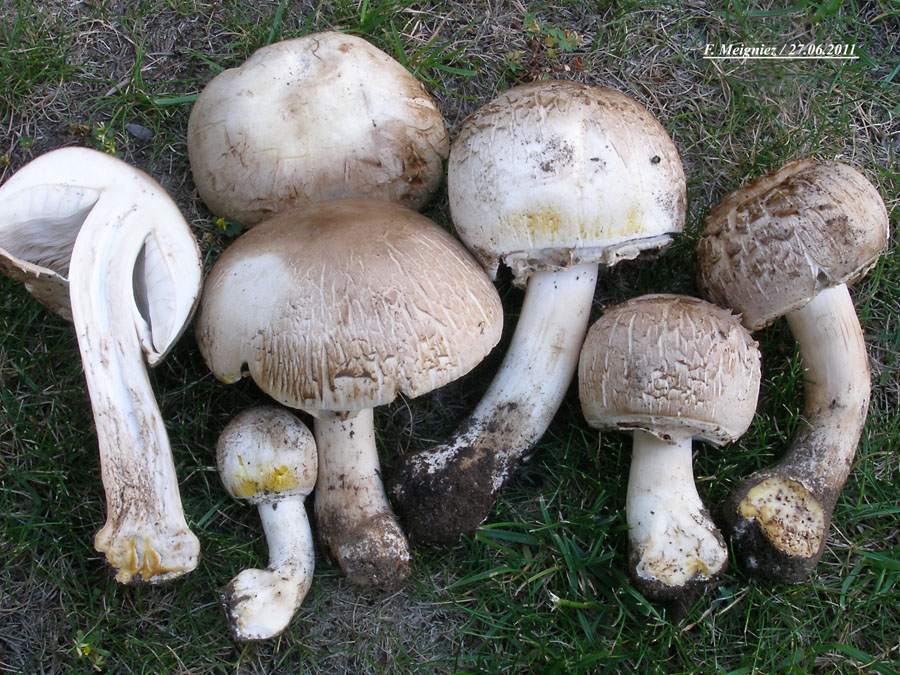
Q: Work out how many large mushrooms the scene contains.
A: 6